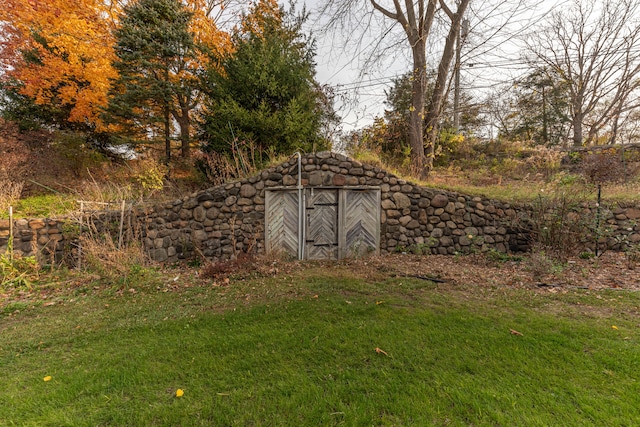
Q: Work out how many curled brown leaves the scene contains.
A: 2